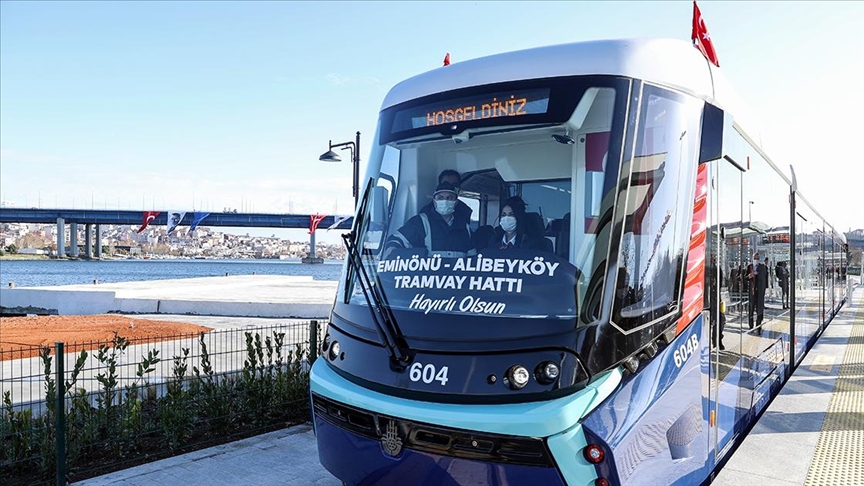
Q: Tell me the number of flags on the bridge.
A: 5